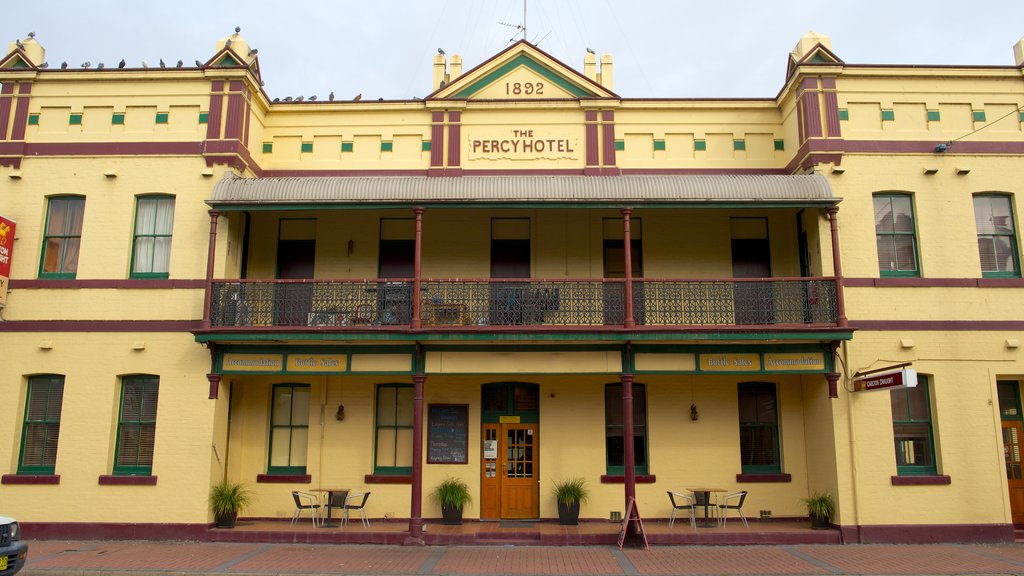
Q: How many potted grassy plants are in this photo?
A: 4